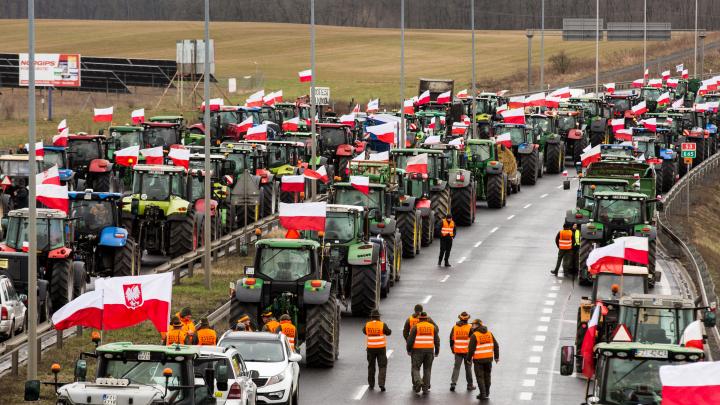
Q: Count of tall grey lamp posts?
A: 9